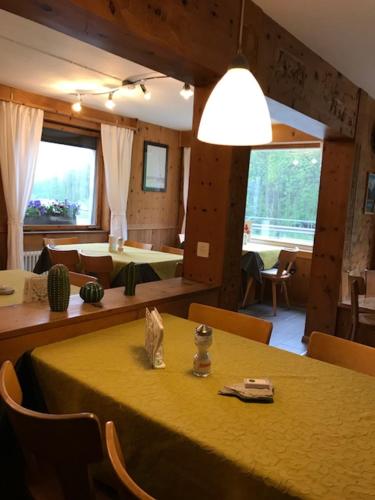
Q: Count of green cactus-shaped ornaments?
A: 3